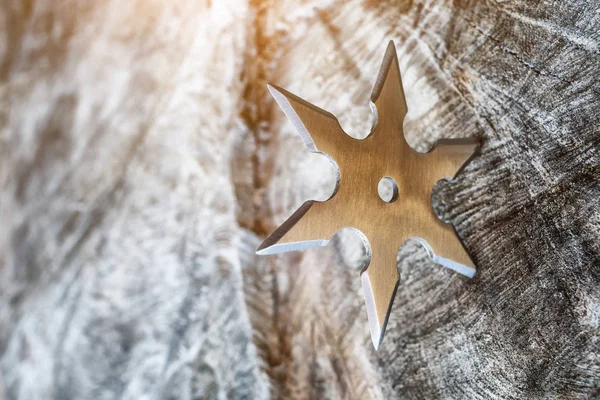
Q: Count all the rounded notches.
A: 6